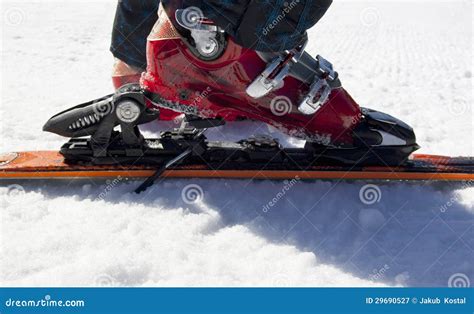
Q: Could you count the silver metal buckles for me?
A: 3